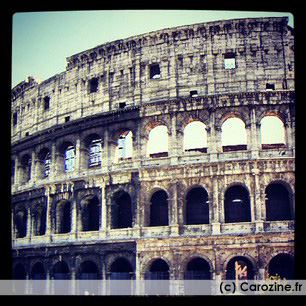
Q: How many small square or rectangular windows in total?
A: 10